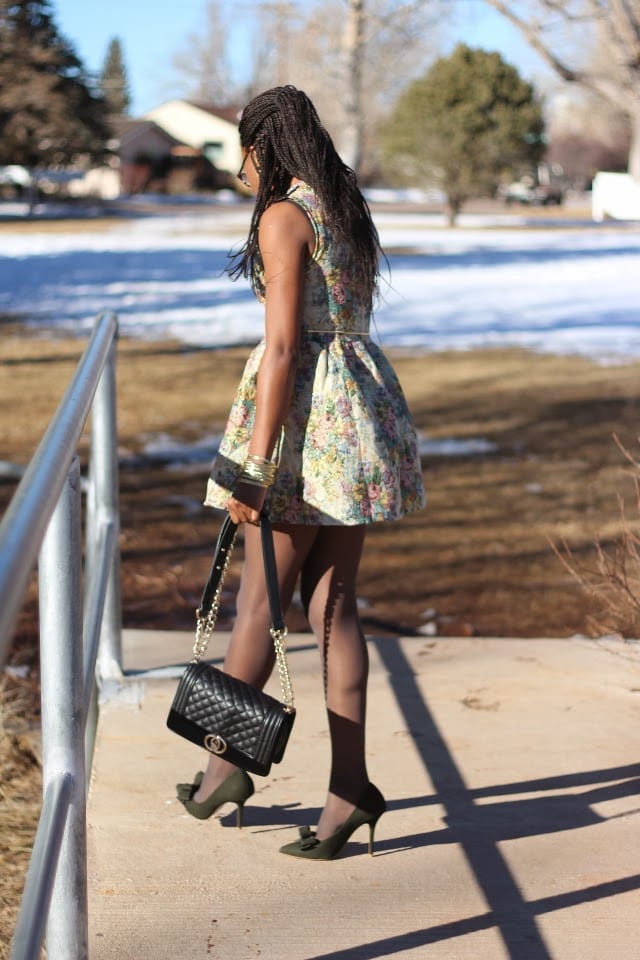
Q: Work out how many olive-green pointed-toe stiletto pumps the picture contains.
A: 2